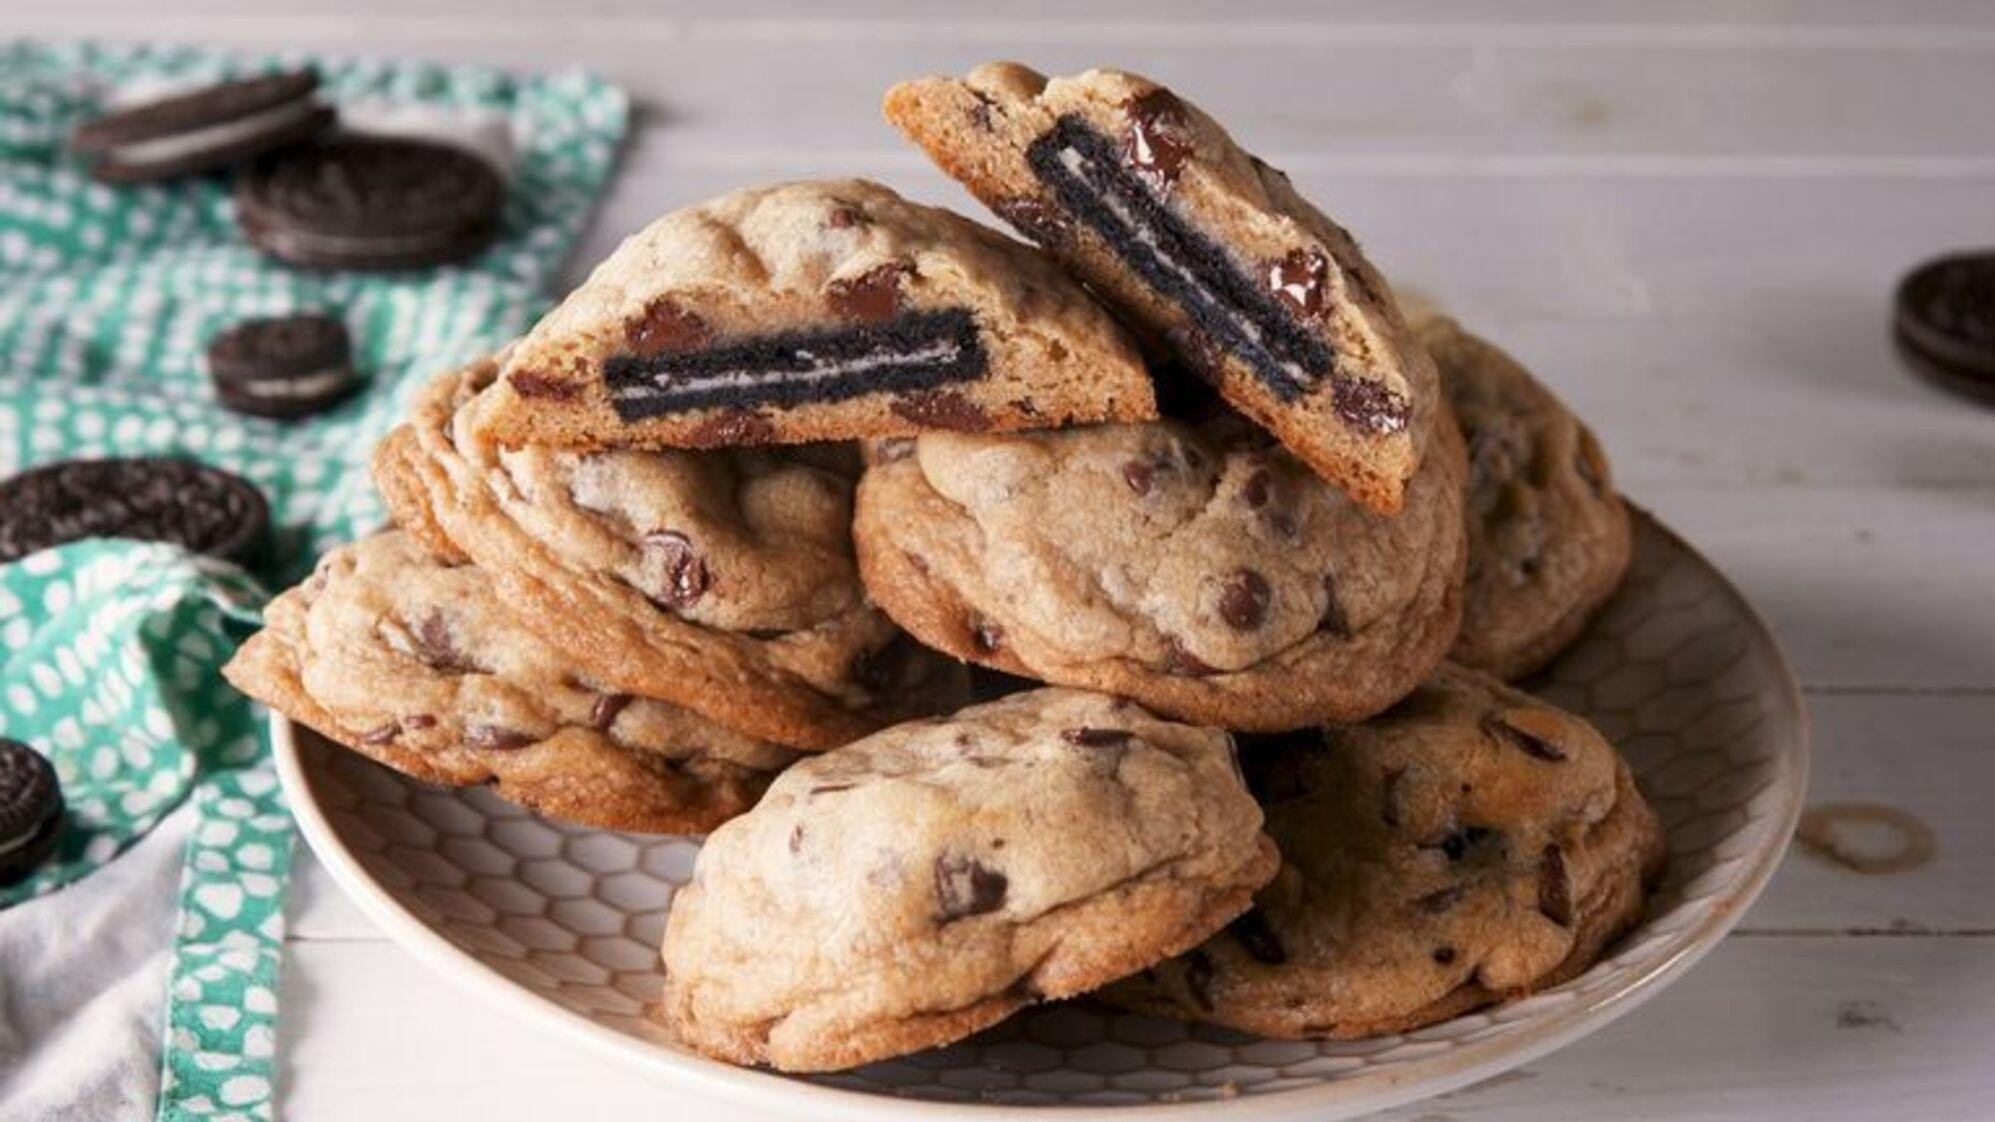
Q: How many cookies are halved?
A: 2